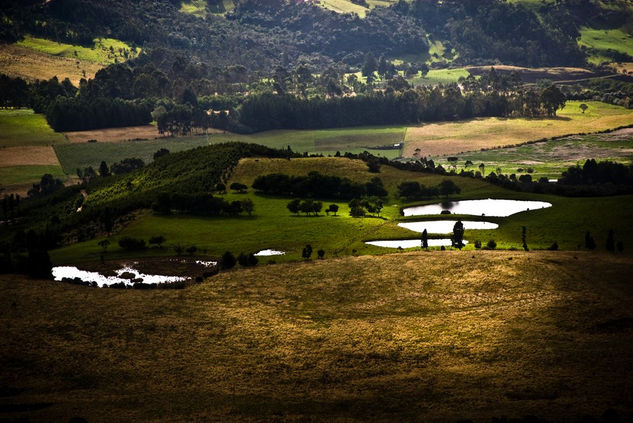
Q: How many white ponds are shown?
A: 5